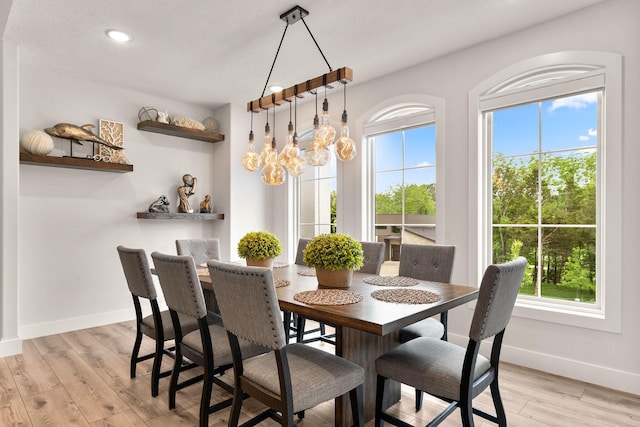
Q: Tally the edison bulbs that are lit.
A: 8